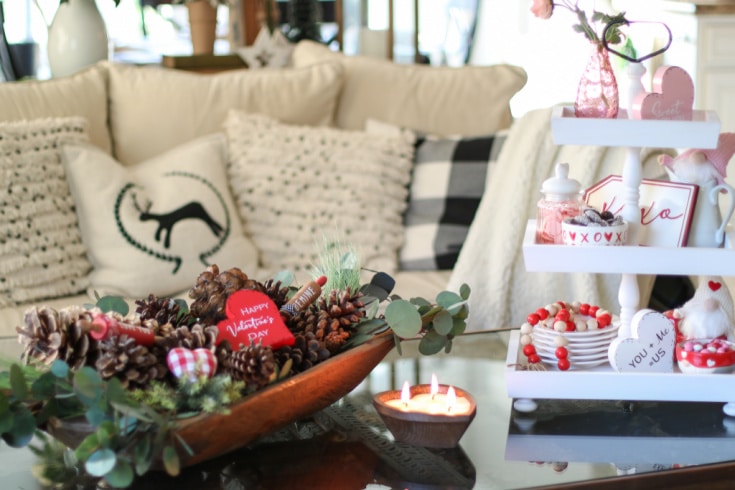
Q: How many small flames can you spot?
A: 3